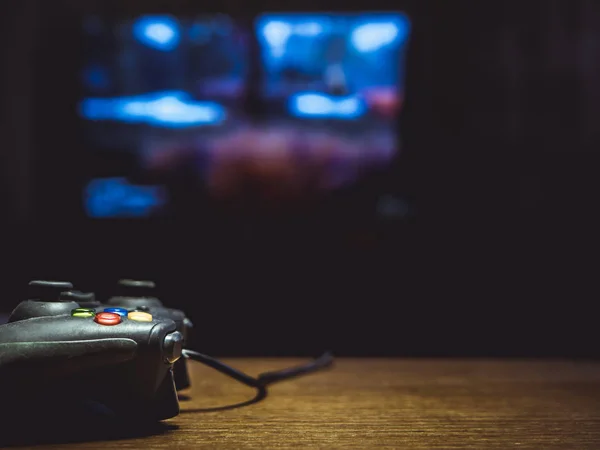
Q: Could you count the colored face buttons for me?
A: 4